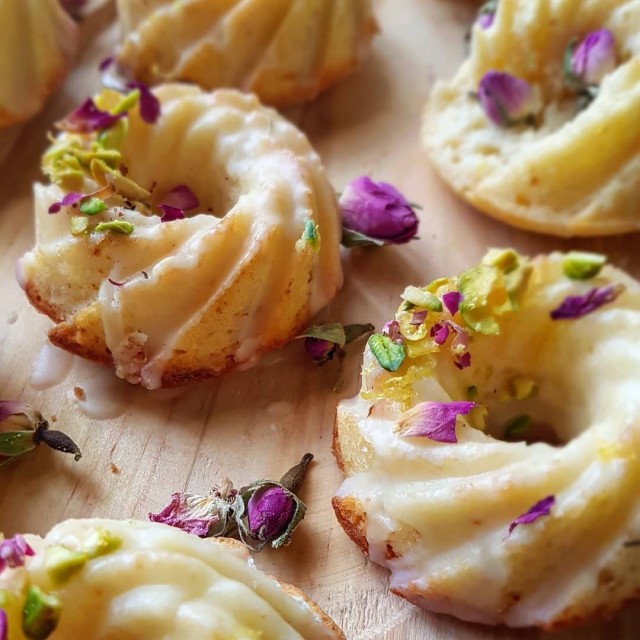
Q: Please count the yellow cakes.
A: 6